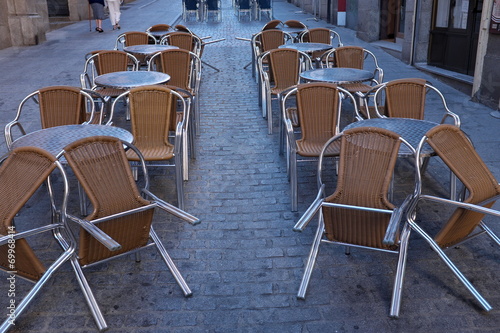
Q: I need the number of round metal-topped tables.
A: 8